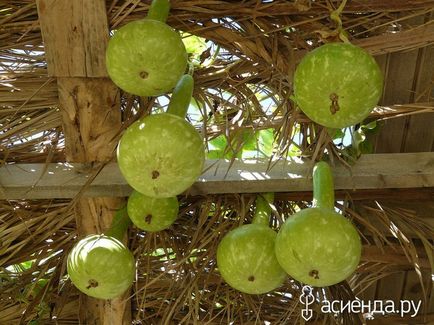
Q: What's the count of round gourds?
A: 7